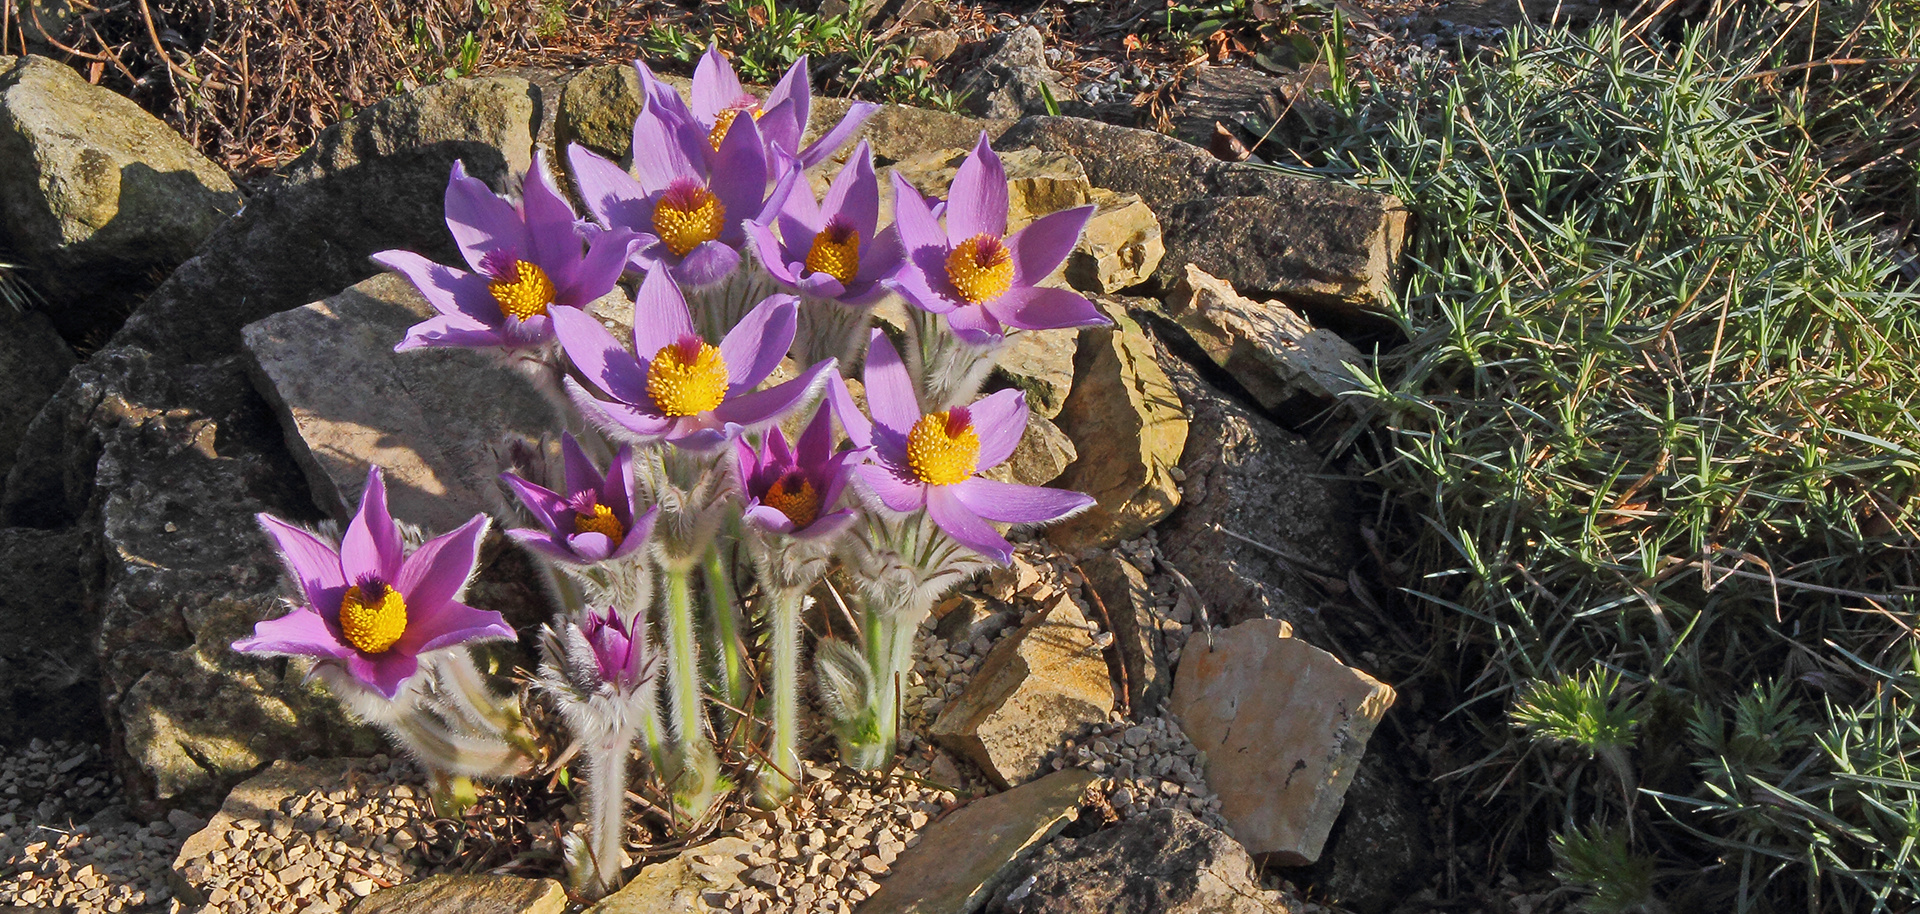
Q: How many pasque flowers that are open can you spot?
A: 10